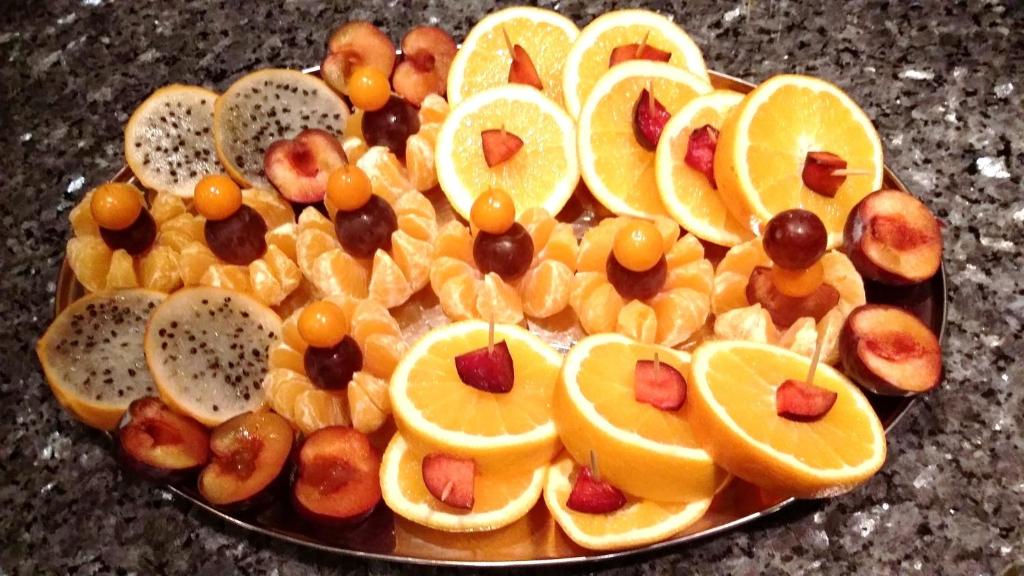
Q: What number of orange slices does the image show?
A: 11